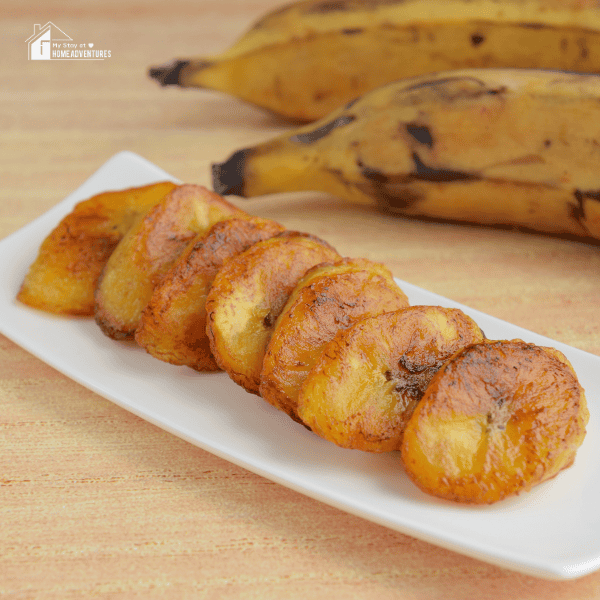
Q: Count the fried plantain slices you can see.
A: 7